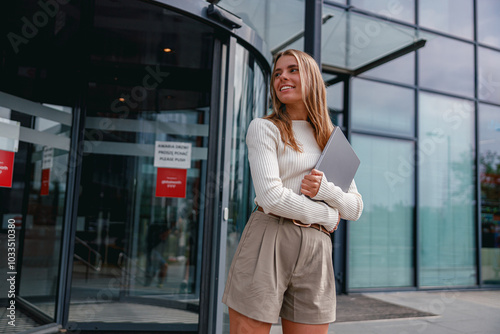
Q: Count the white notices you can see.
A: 3